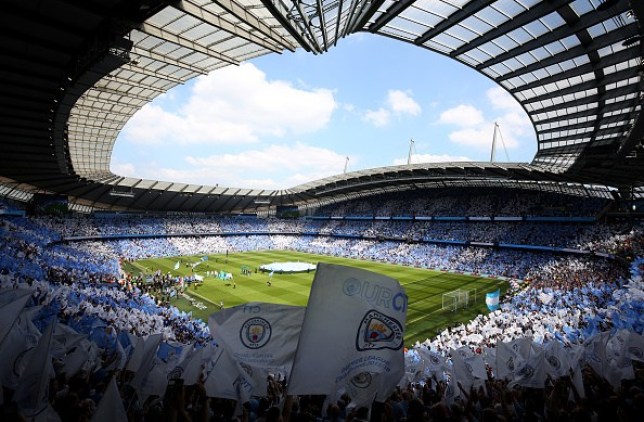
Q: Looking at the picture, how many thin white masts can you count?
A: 3